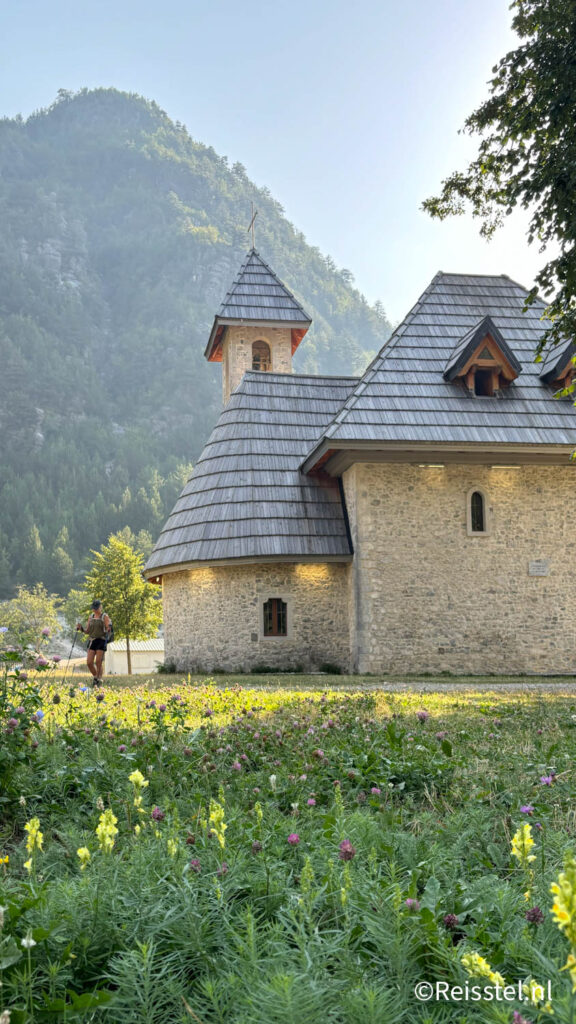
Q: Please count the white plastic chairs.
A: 0